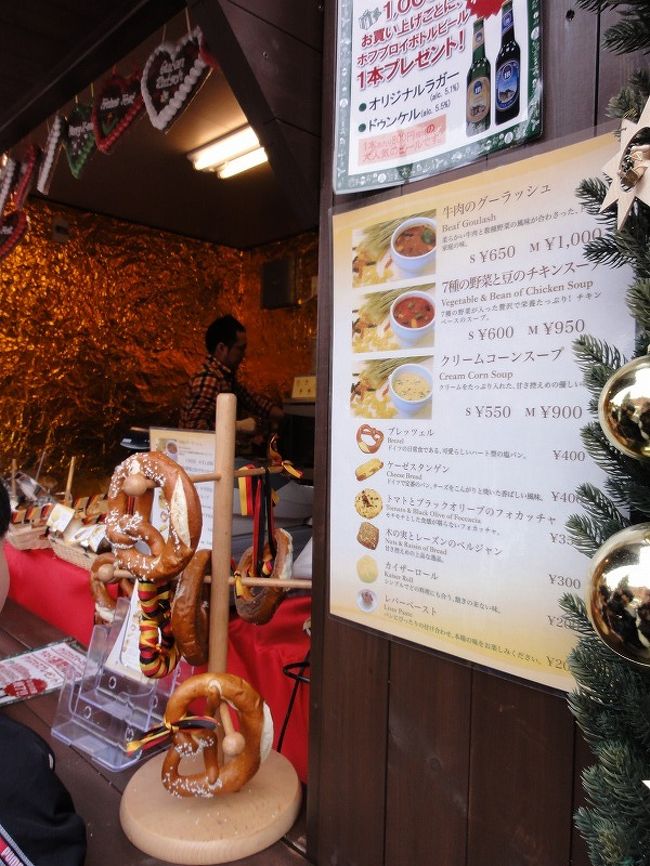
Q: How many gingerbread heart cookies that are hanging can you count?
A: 7